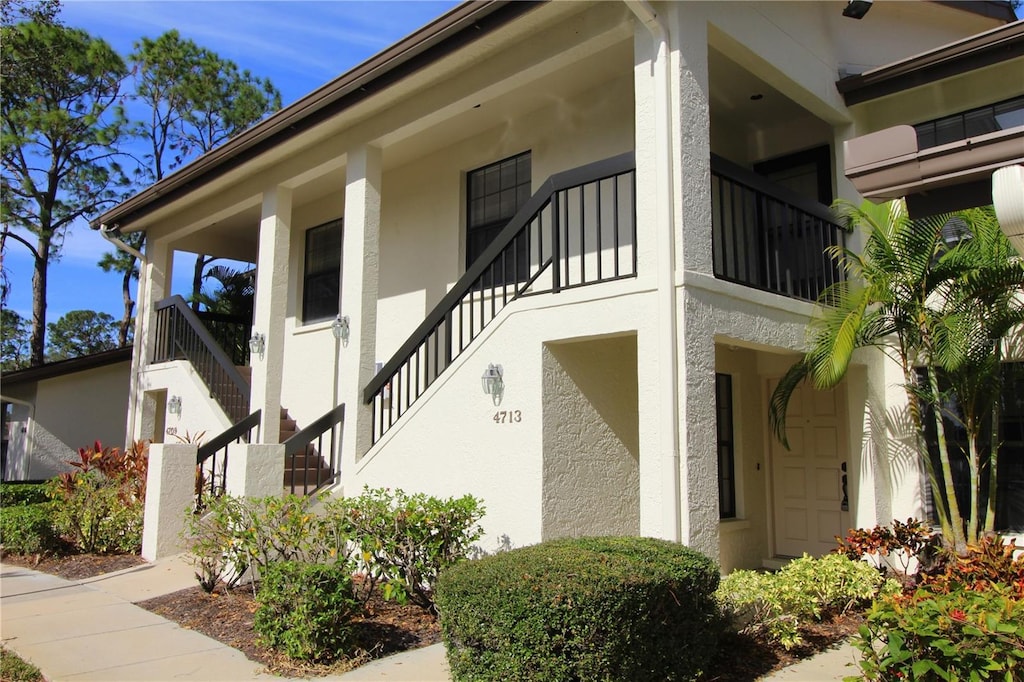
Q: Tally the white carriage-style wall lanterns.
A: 4